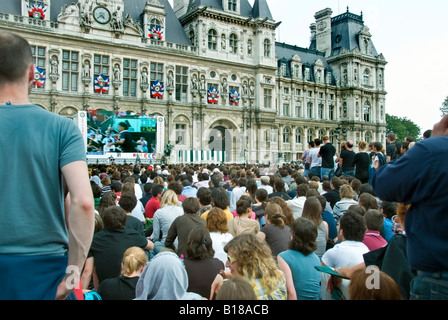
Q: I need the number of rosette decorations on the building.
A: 7